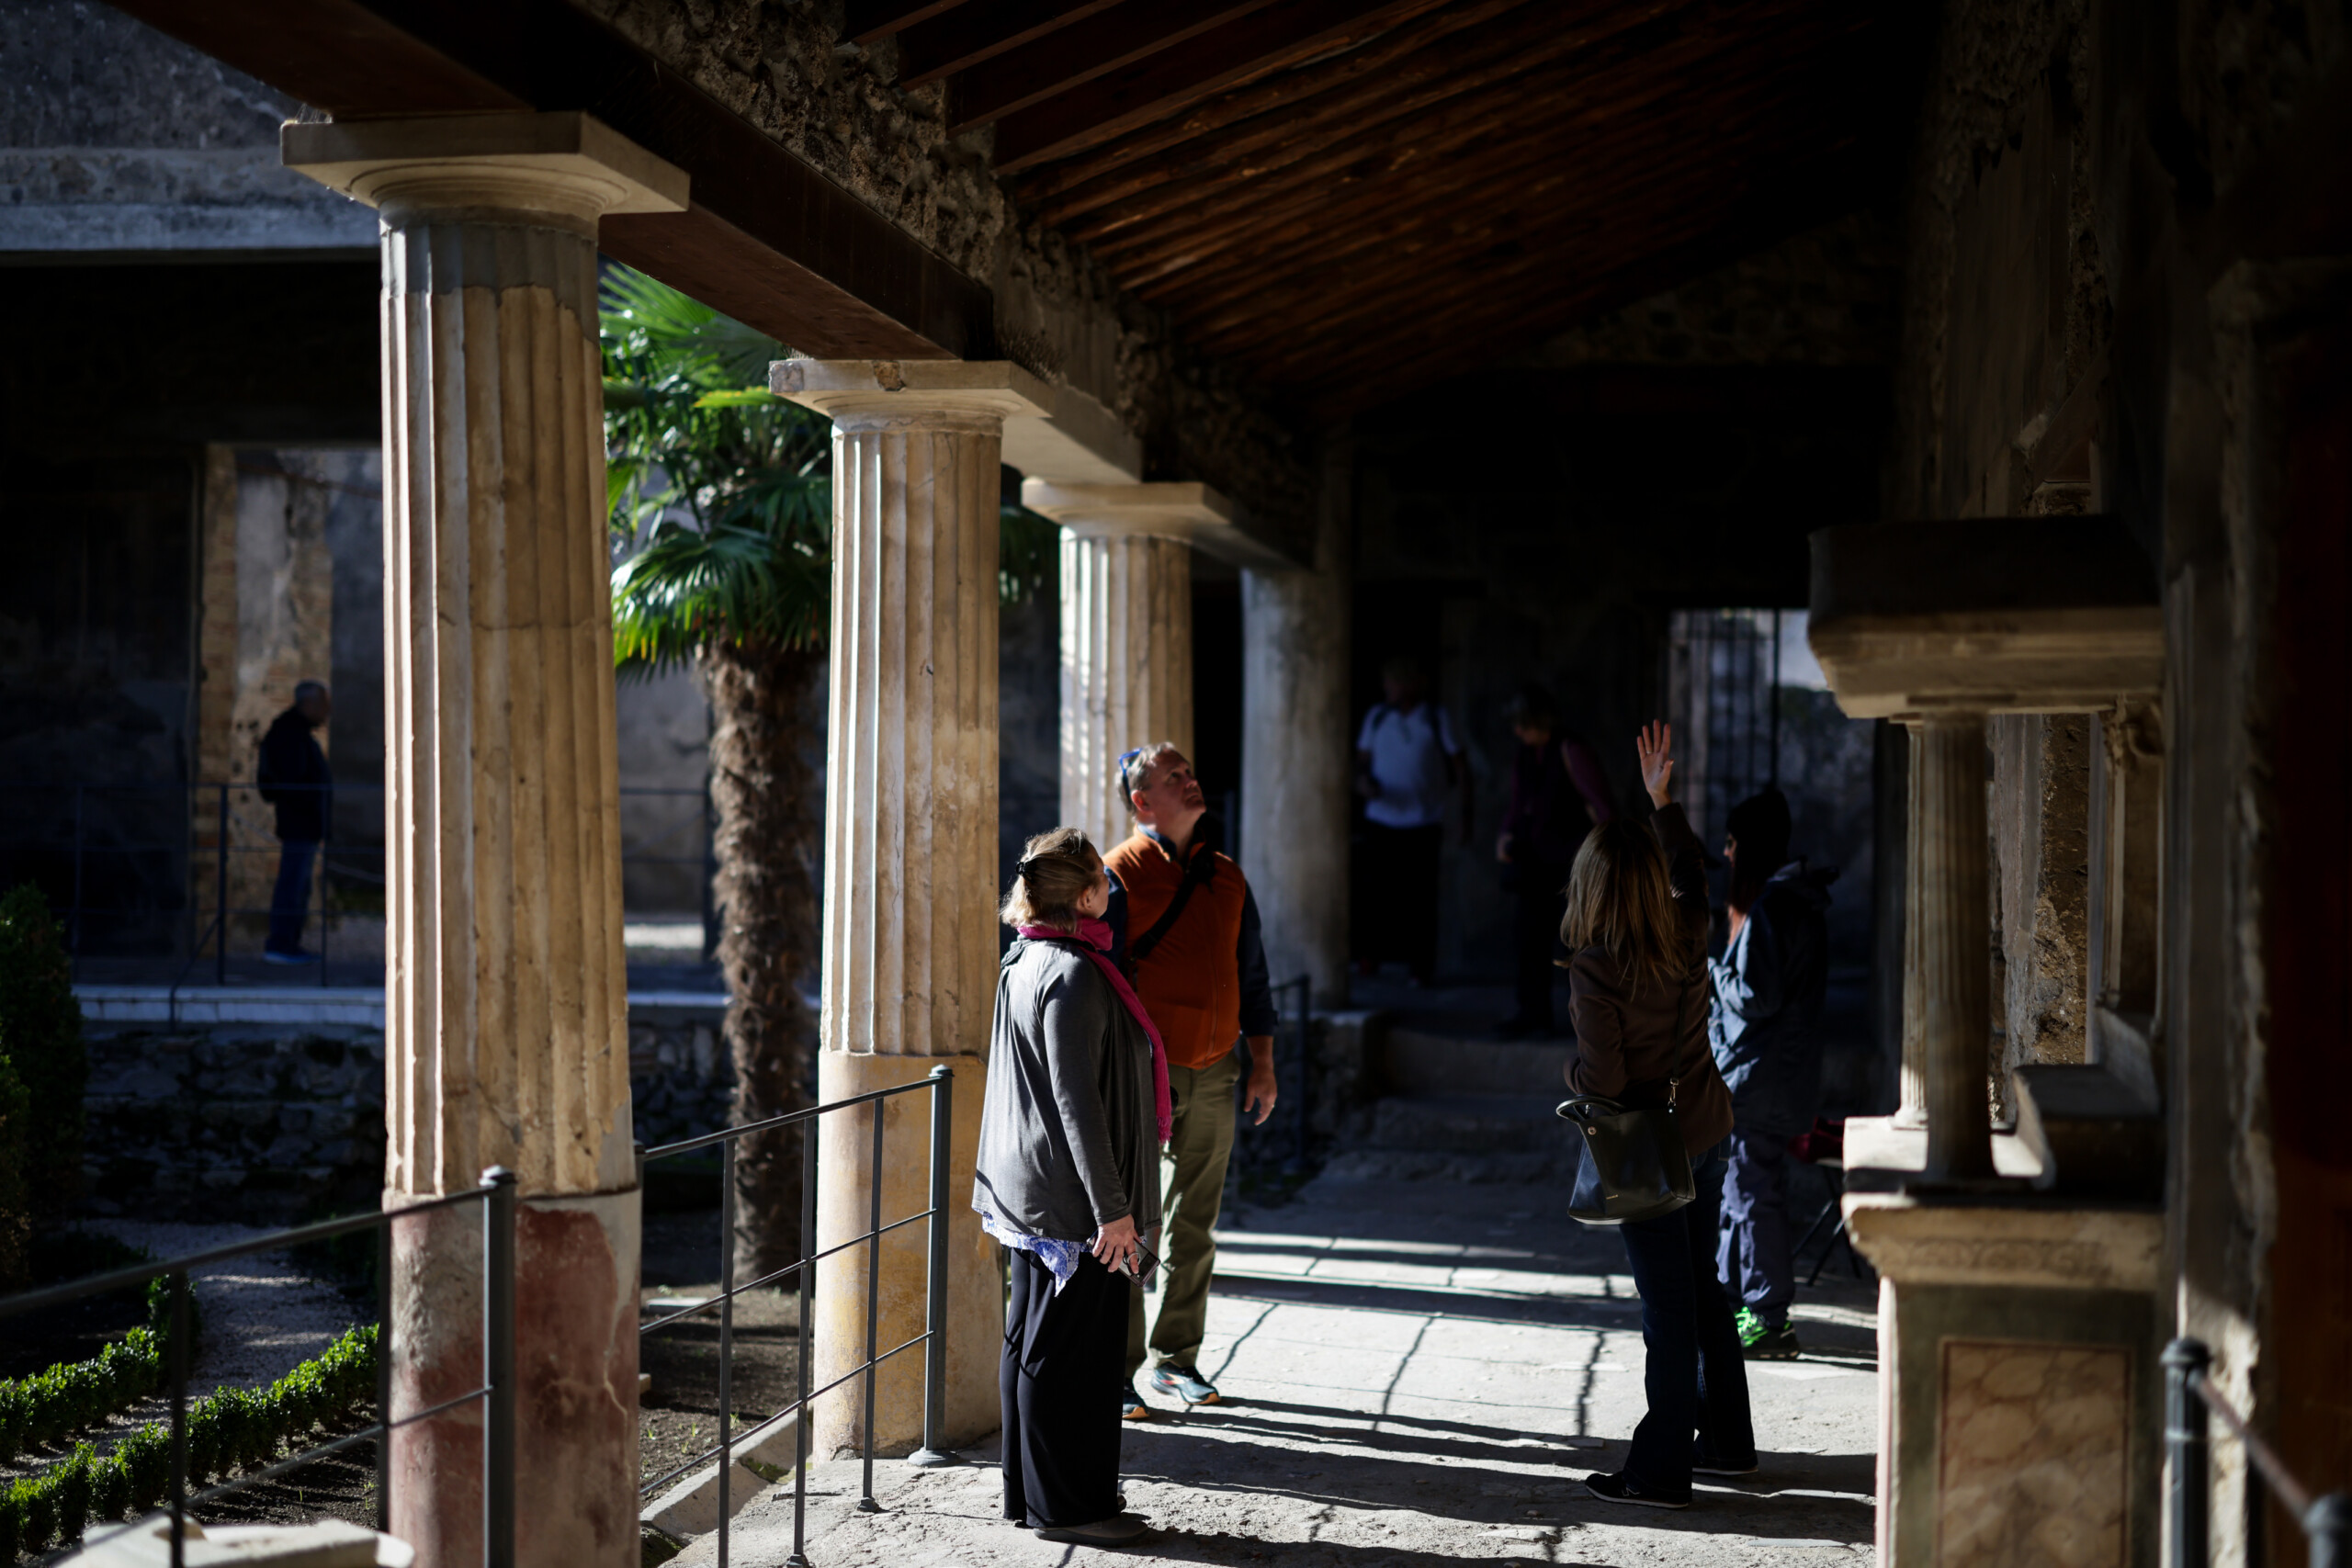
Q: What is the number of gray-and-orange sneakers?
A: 2